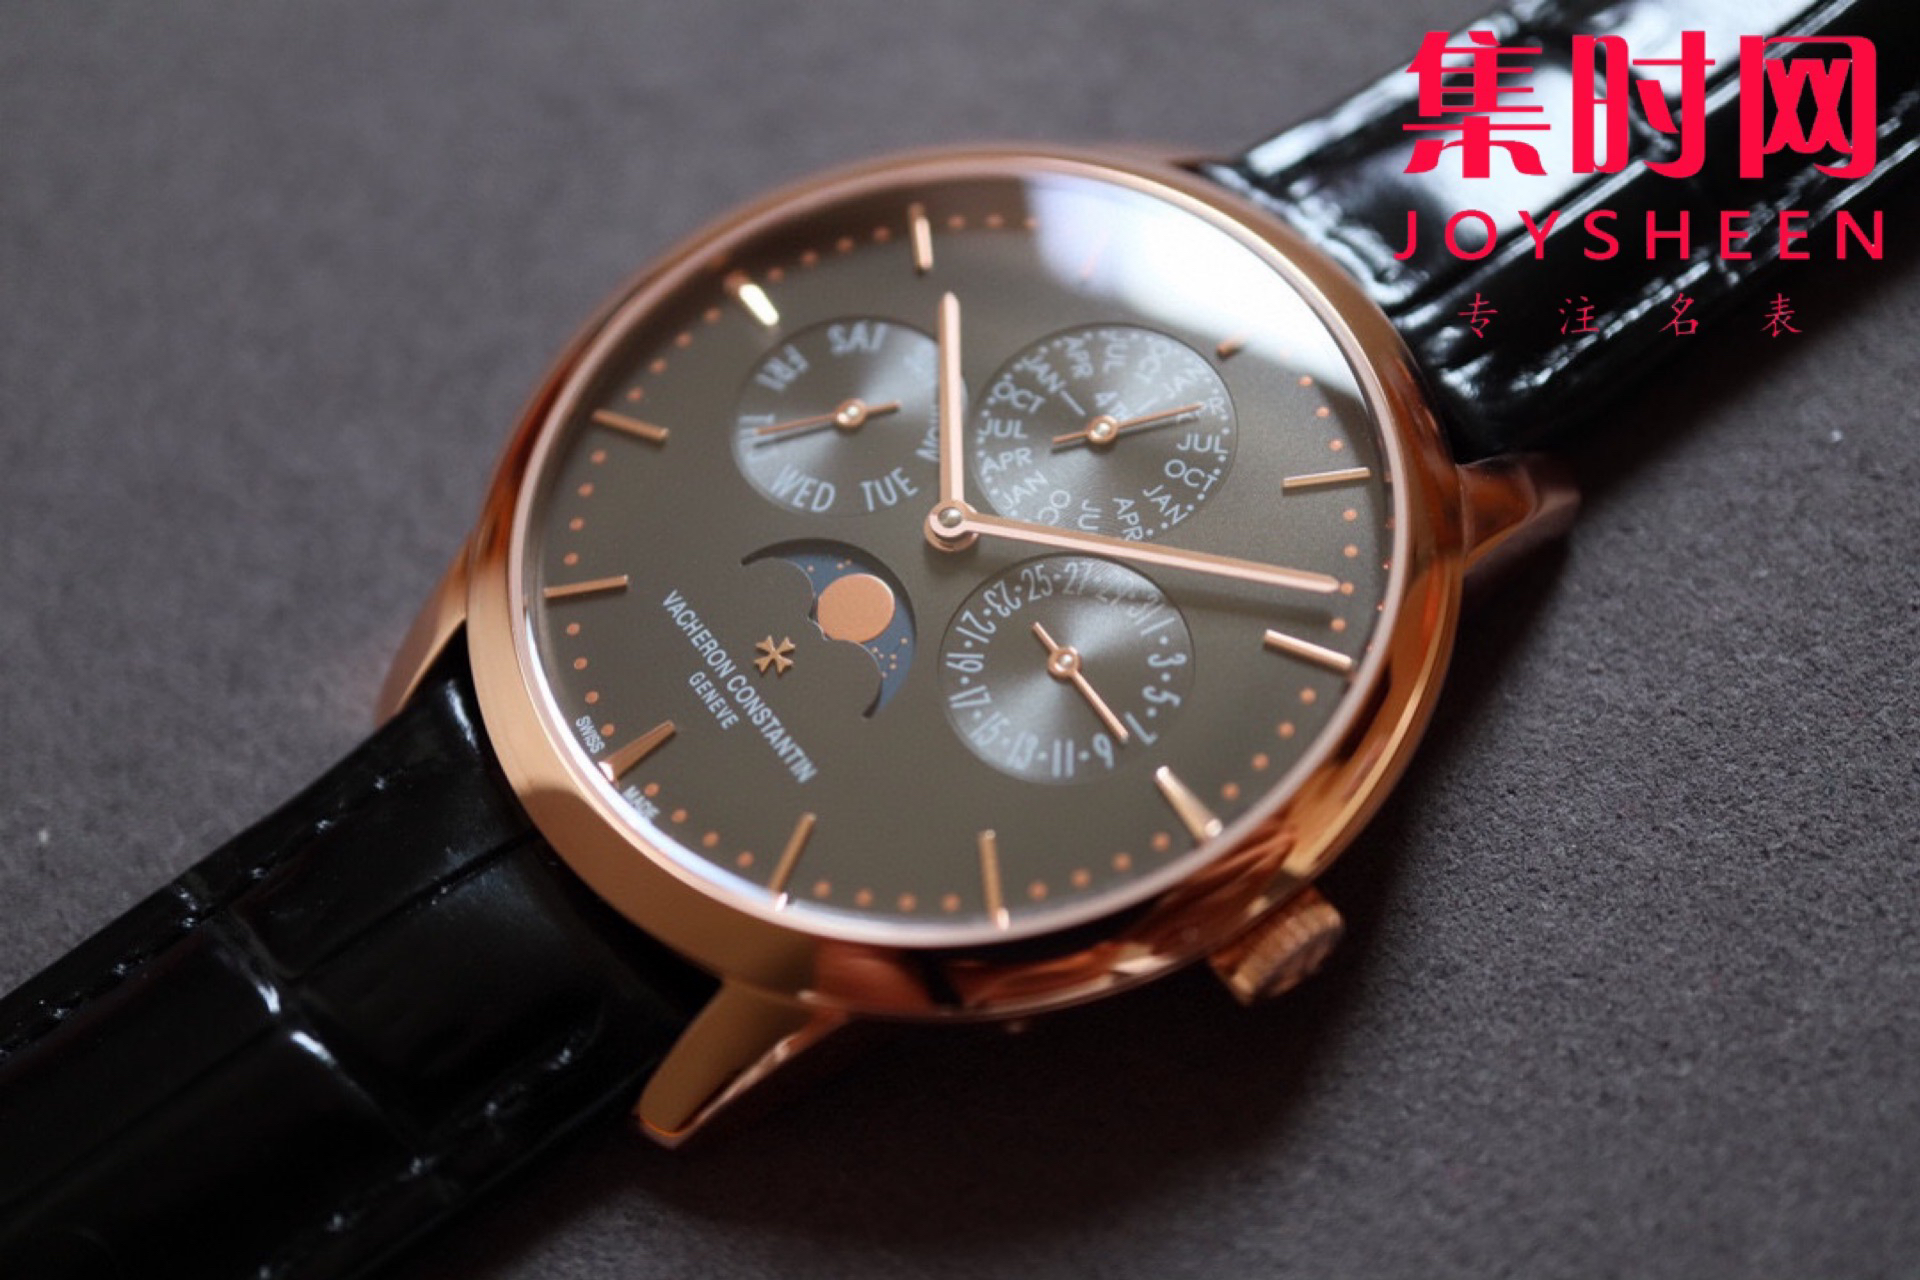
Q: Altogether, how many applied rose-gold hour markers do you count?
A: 12